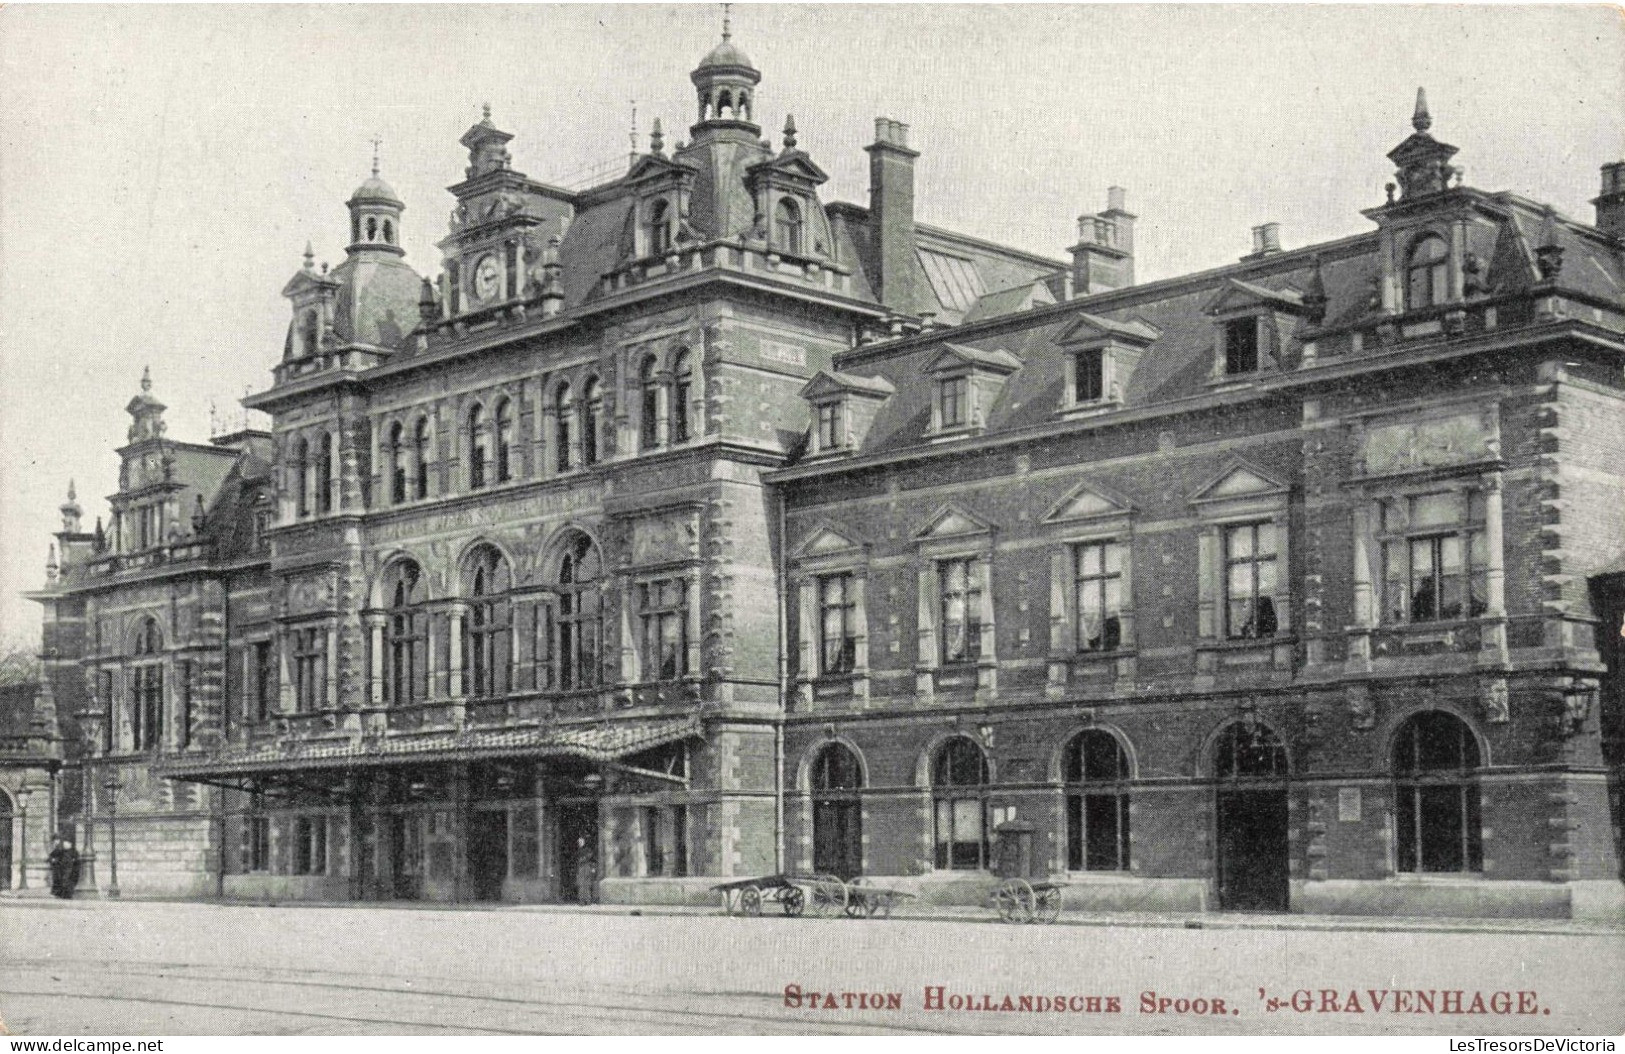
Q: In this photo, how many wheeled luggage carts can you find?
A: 3